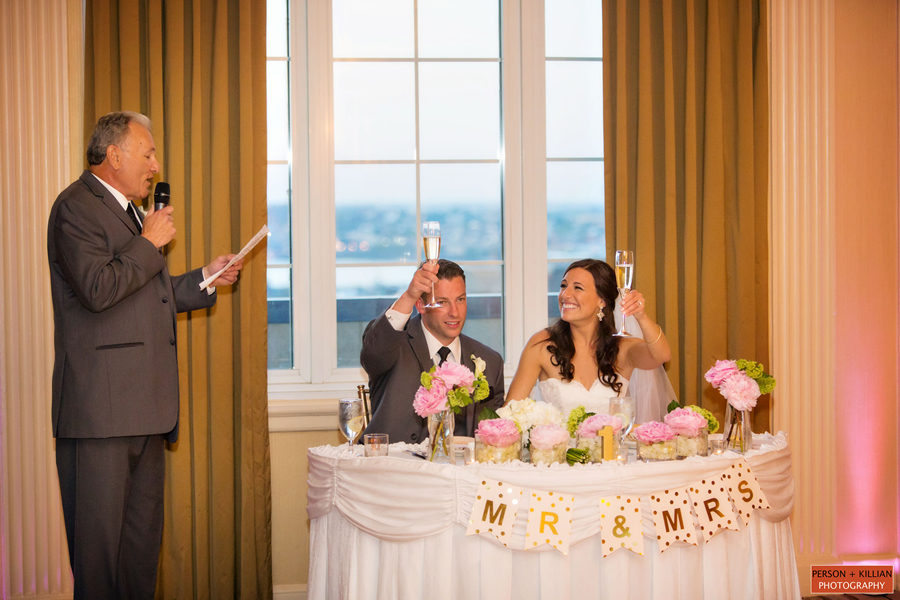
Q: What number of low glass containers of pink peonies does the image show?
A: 5